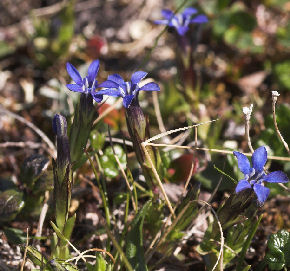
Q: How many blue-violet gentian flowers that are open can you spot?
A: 4